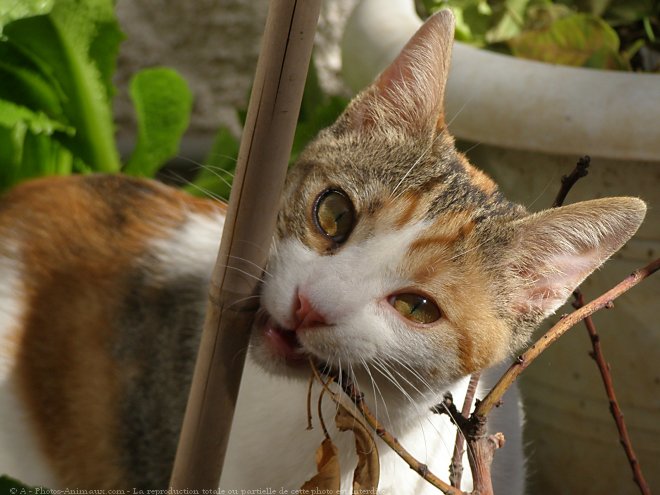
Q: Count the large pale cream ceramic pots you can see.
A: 1